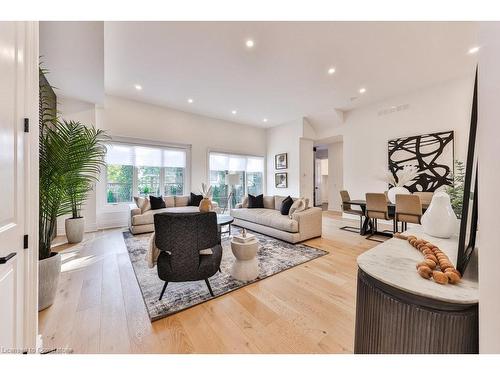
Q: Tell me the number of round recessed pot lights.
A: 8